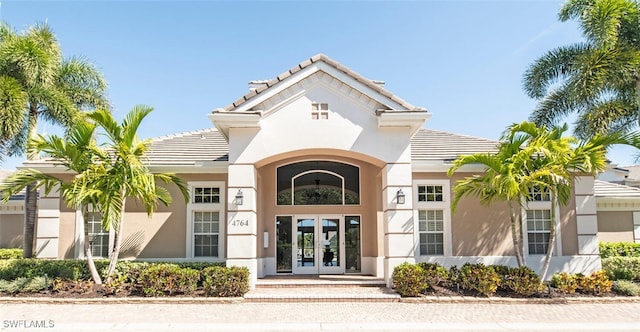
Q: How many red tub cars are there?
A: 0